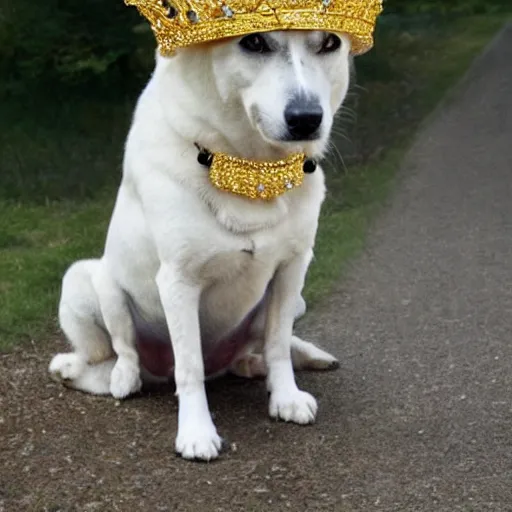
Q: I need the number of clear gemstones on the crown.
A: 2